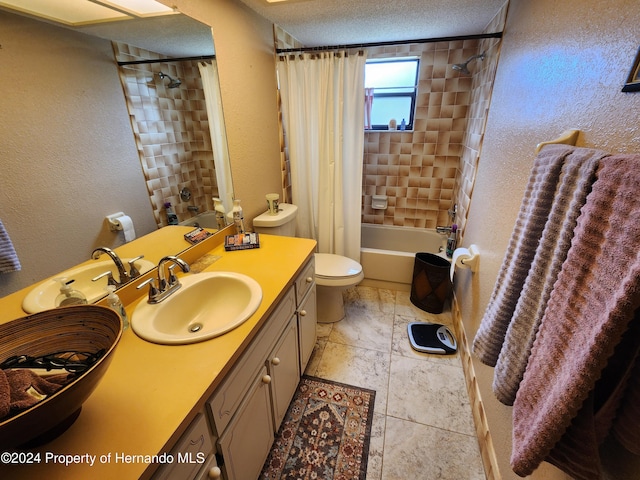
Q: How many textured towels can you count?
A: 3